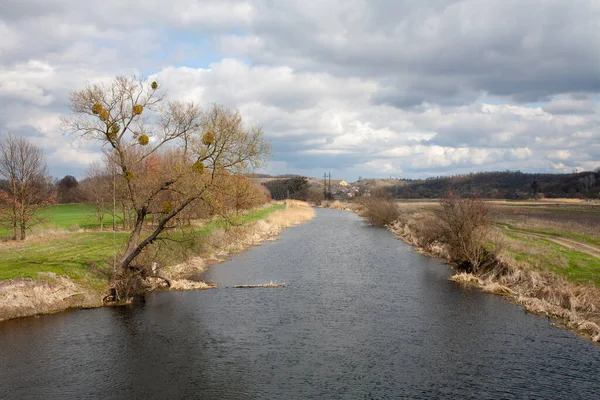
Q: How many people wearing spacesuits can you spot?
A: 0